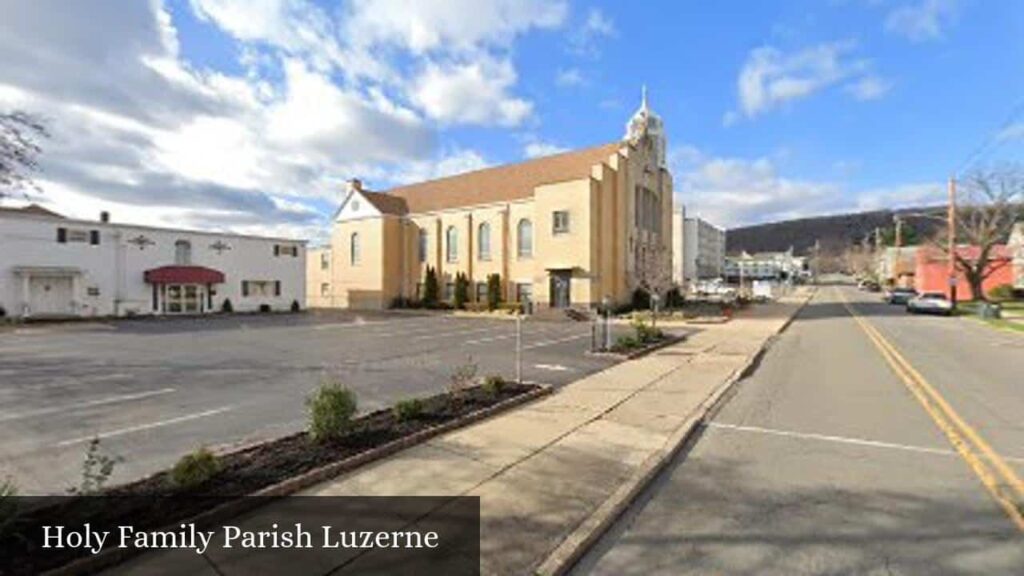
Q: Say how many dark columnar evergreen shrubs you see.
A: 3